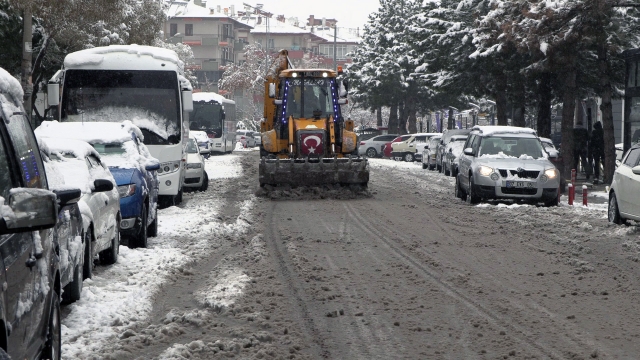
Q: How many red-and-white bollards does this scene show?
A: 3